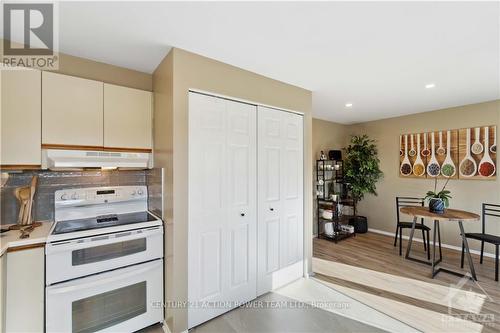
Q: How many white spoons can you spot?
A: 12